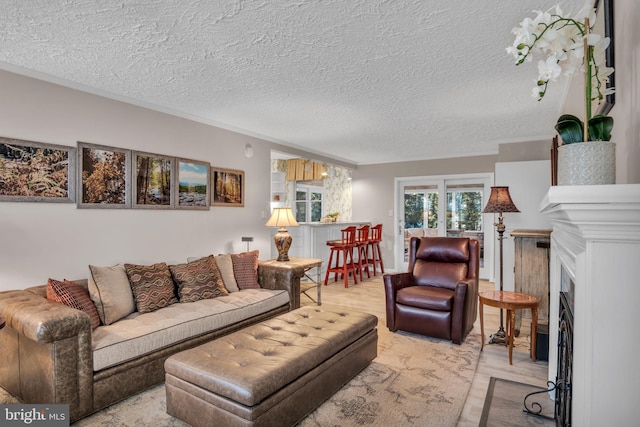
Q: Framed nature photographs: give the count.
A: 5